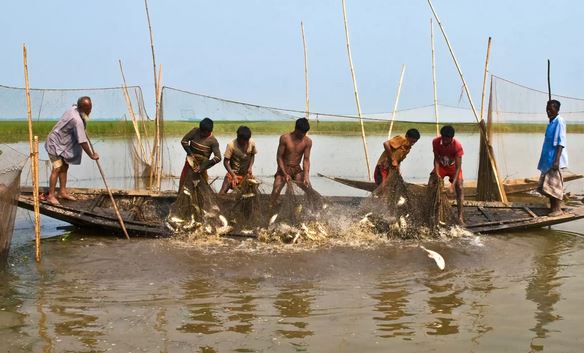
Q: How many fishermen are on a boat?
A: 7